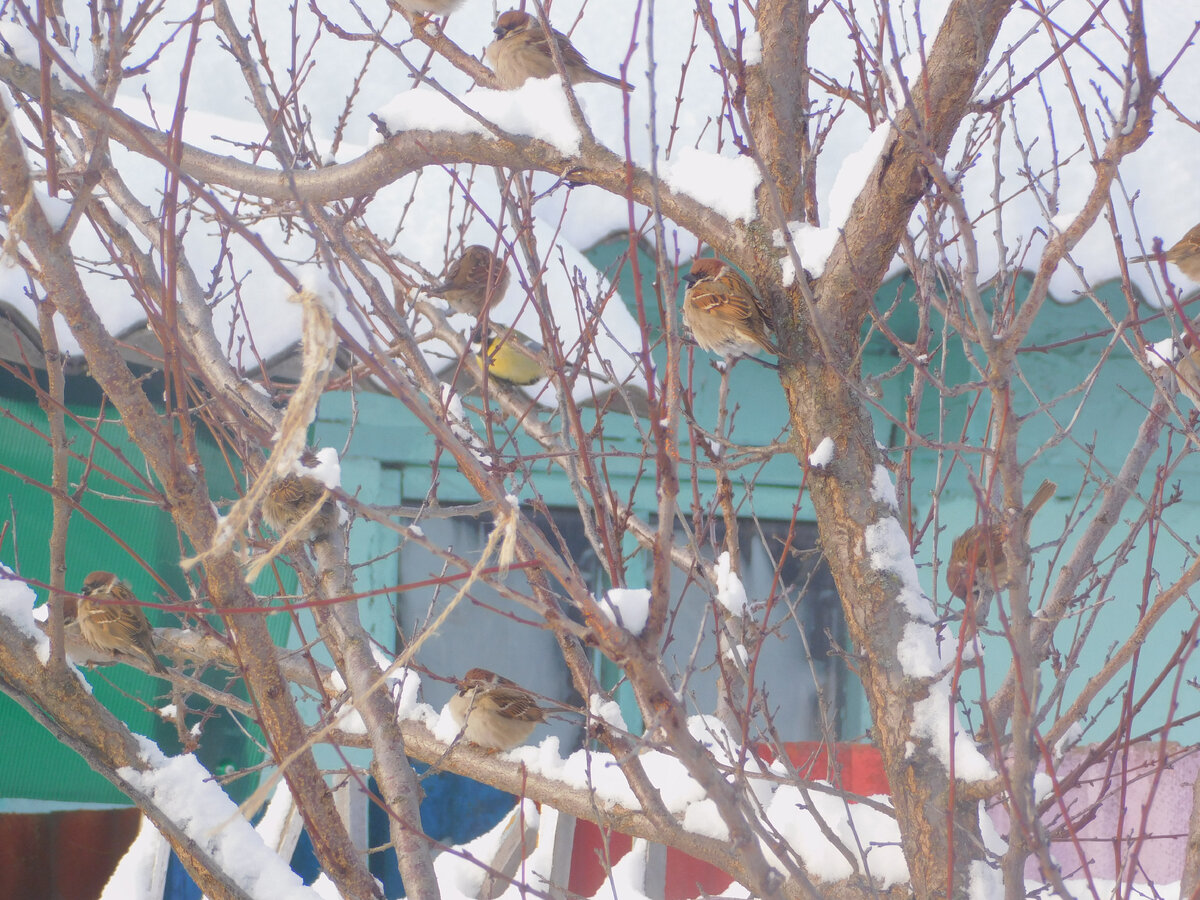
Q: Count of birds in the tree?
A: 12